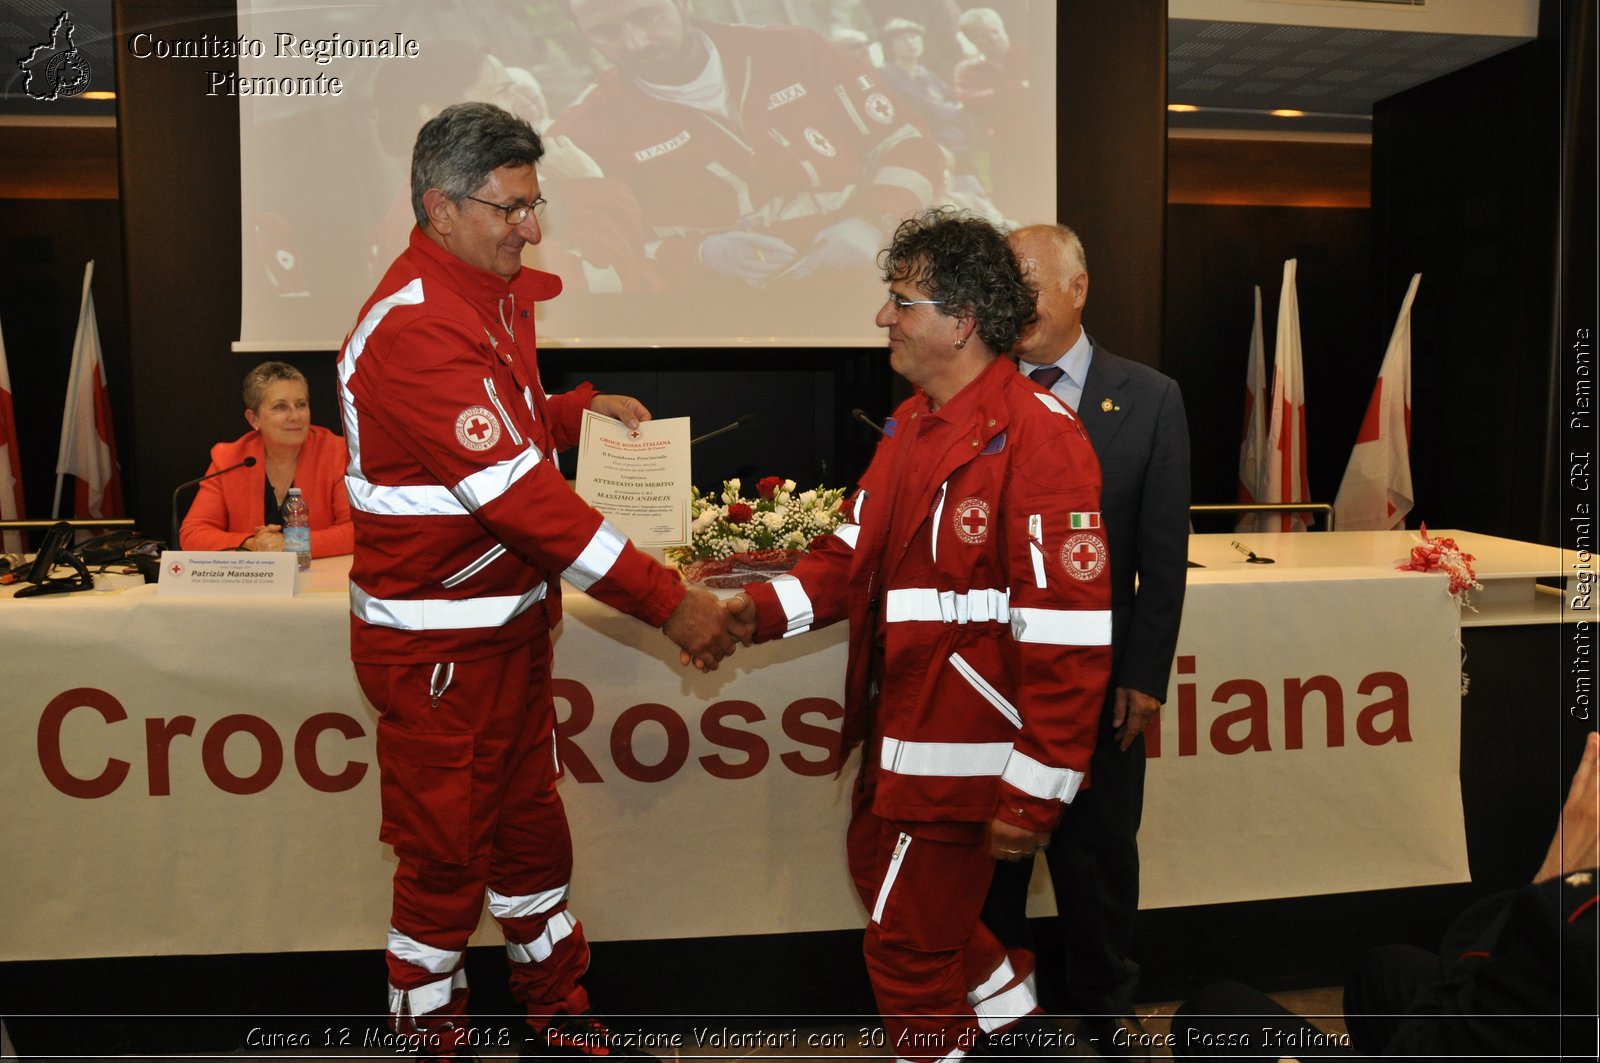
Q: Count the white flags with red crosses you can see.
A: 5